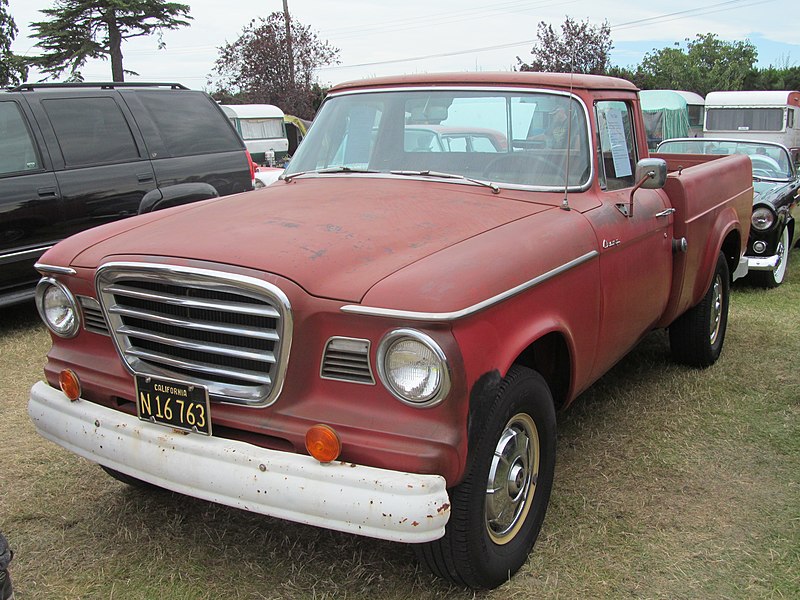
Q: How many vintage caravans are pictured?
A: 3